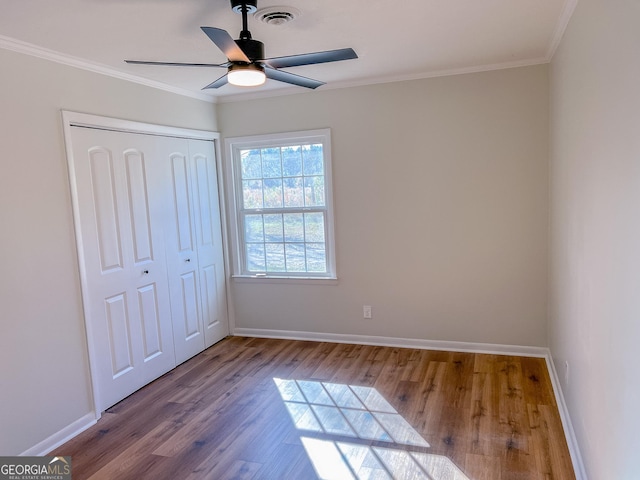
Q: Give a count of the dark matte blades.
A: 5